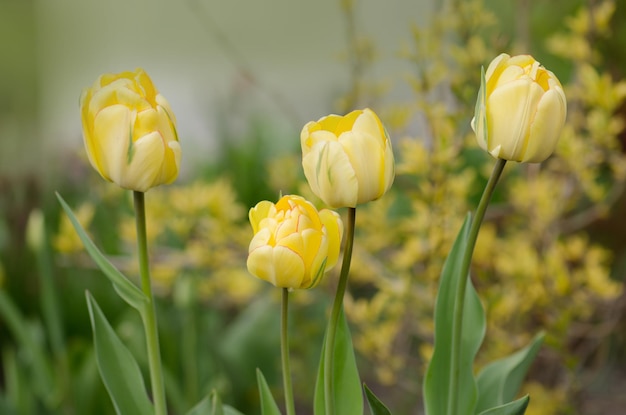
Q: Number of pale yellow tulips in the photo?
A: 4